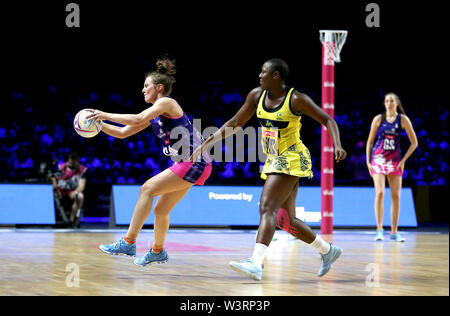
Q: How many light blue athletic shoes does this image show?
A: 6